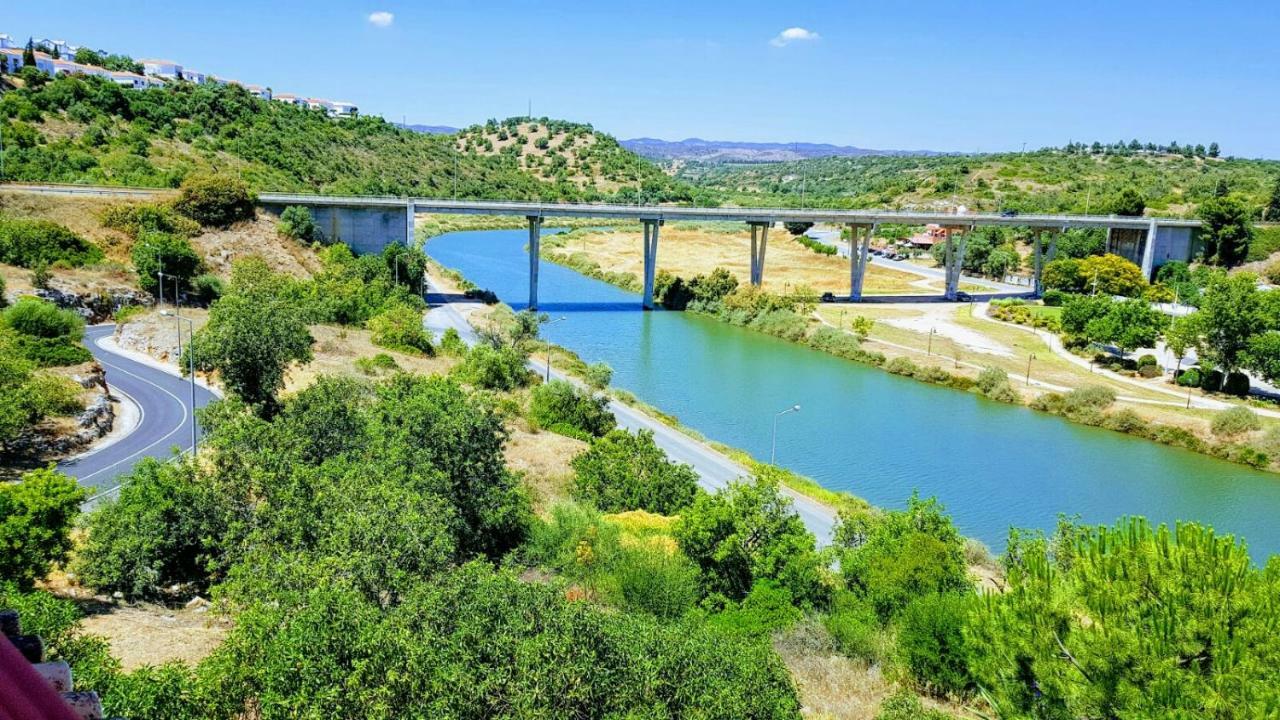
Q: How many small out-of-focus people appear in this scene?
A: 0